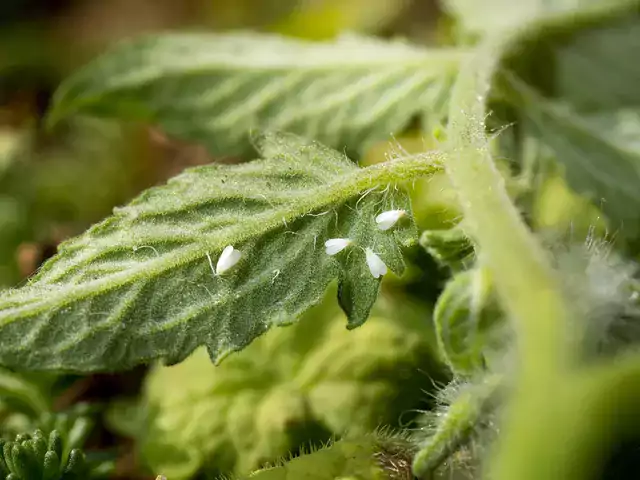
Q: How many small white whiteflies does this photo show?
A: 4